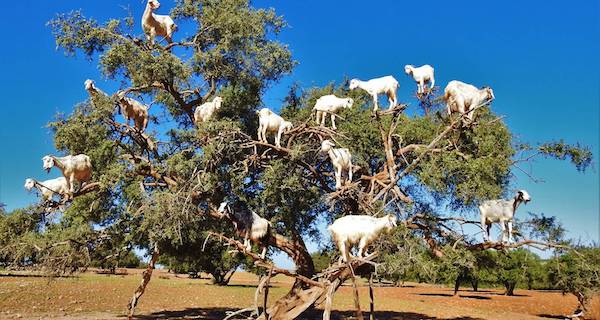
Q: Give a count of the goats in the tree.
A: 15